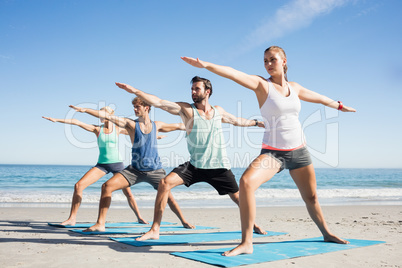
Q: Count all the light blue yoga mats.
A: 4